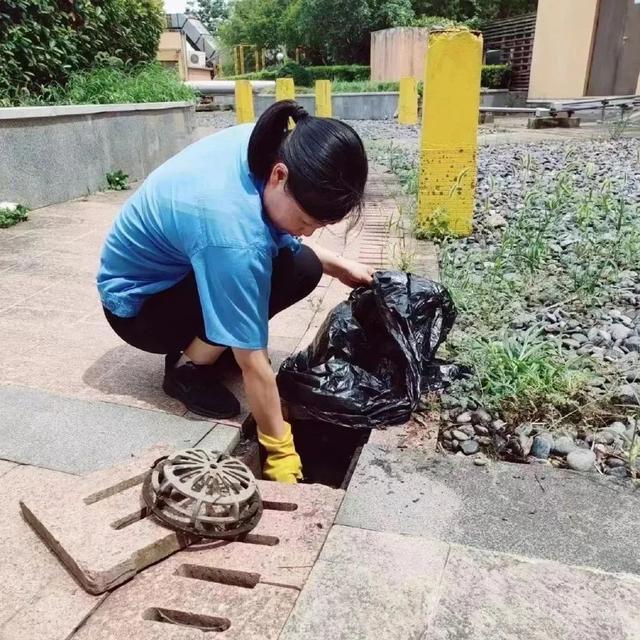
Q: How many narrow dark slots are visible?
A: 6